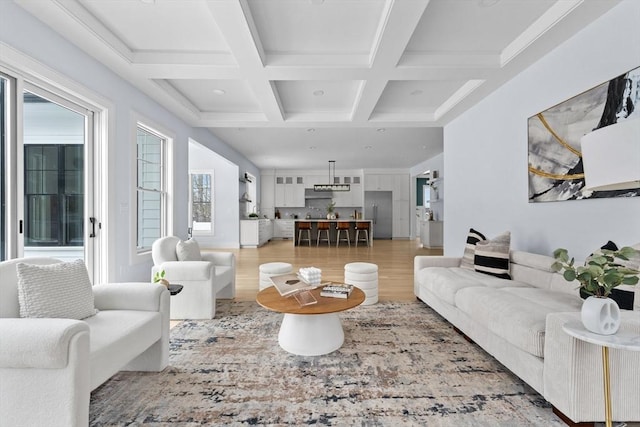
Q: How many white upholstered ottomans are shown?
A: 2